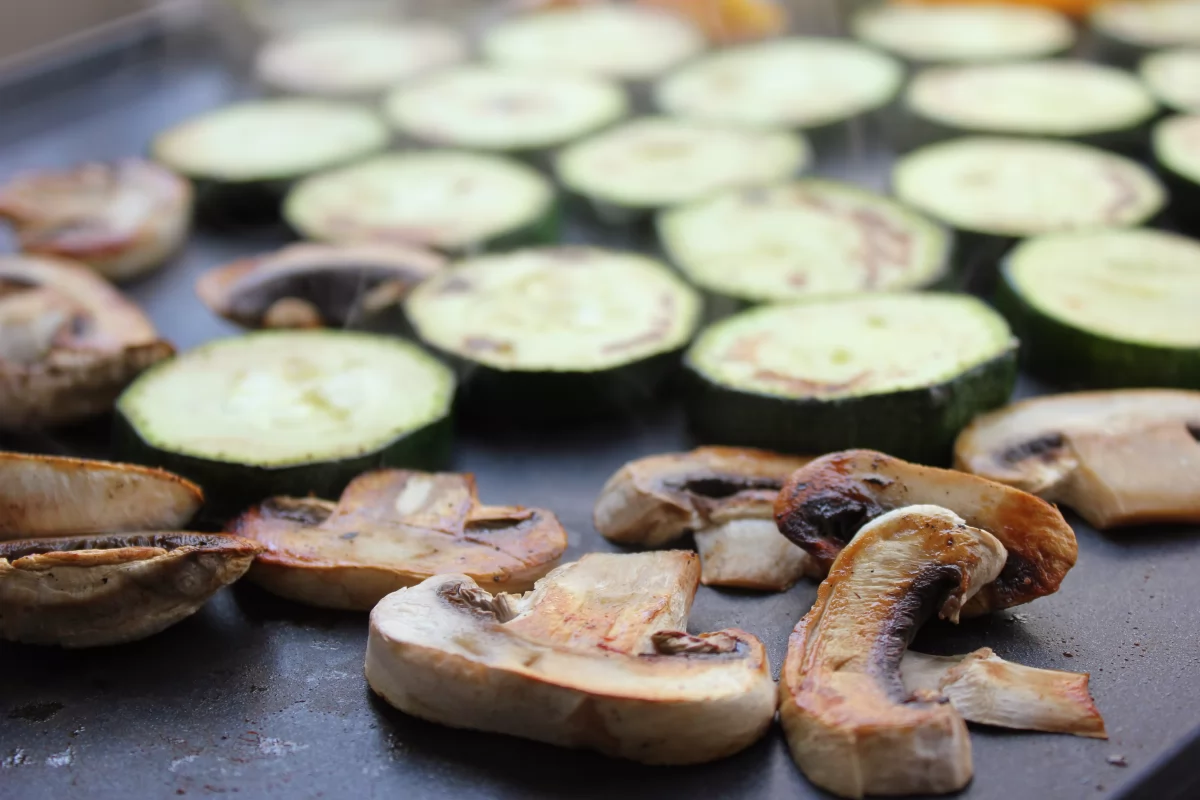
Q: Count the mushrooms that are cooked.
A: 11